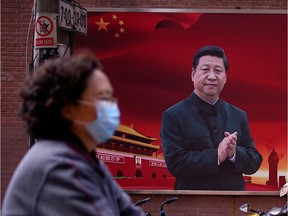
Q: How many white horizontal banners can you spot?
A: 2